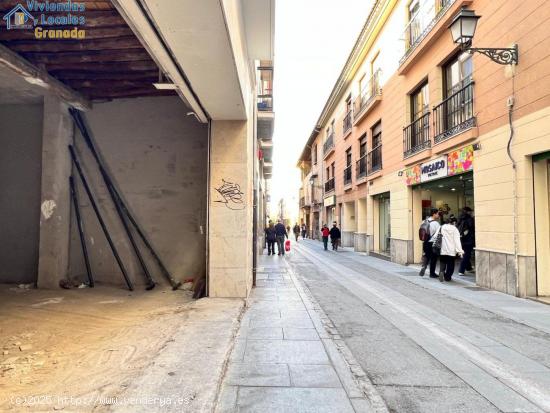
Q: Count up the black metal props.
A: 4